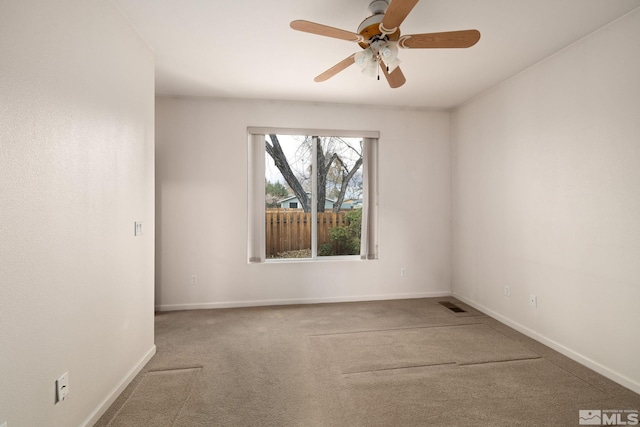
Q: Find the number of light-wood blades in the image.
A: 5